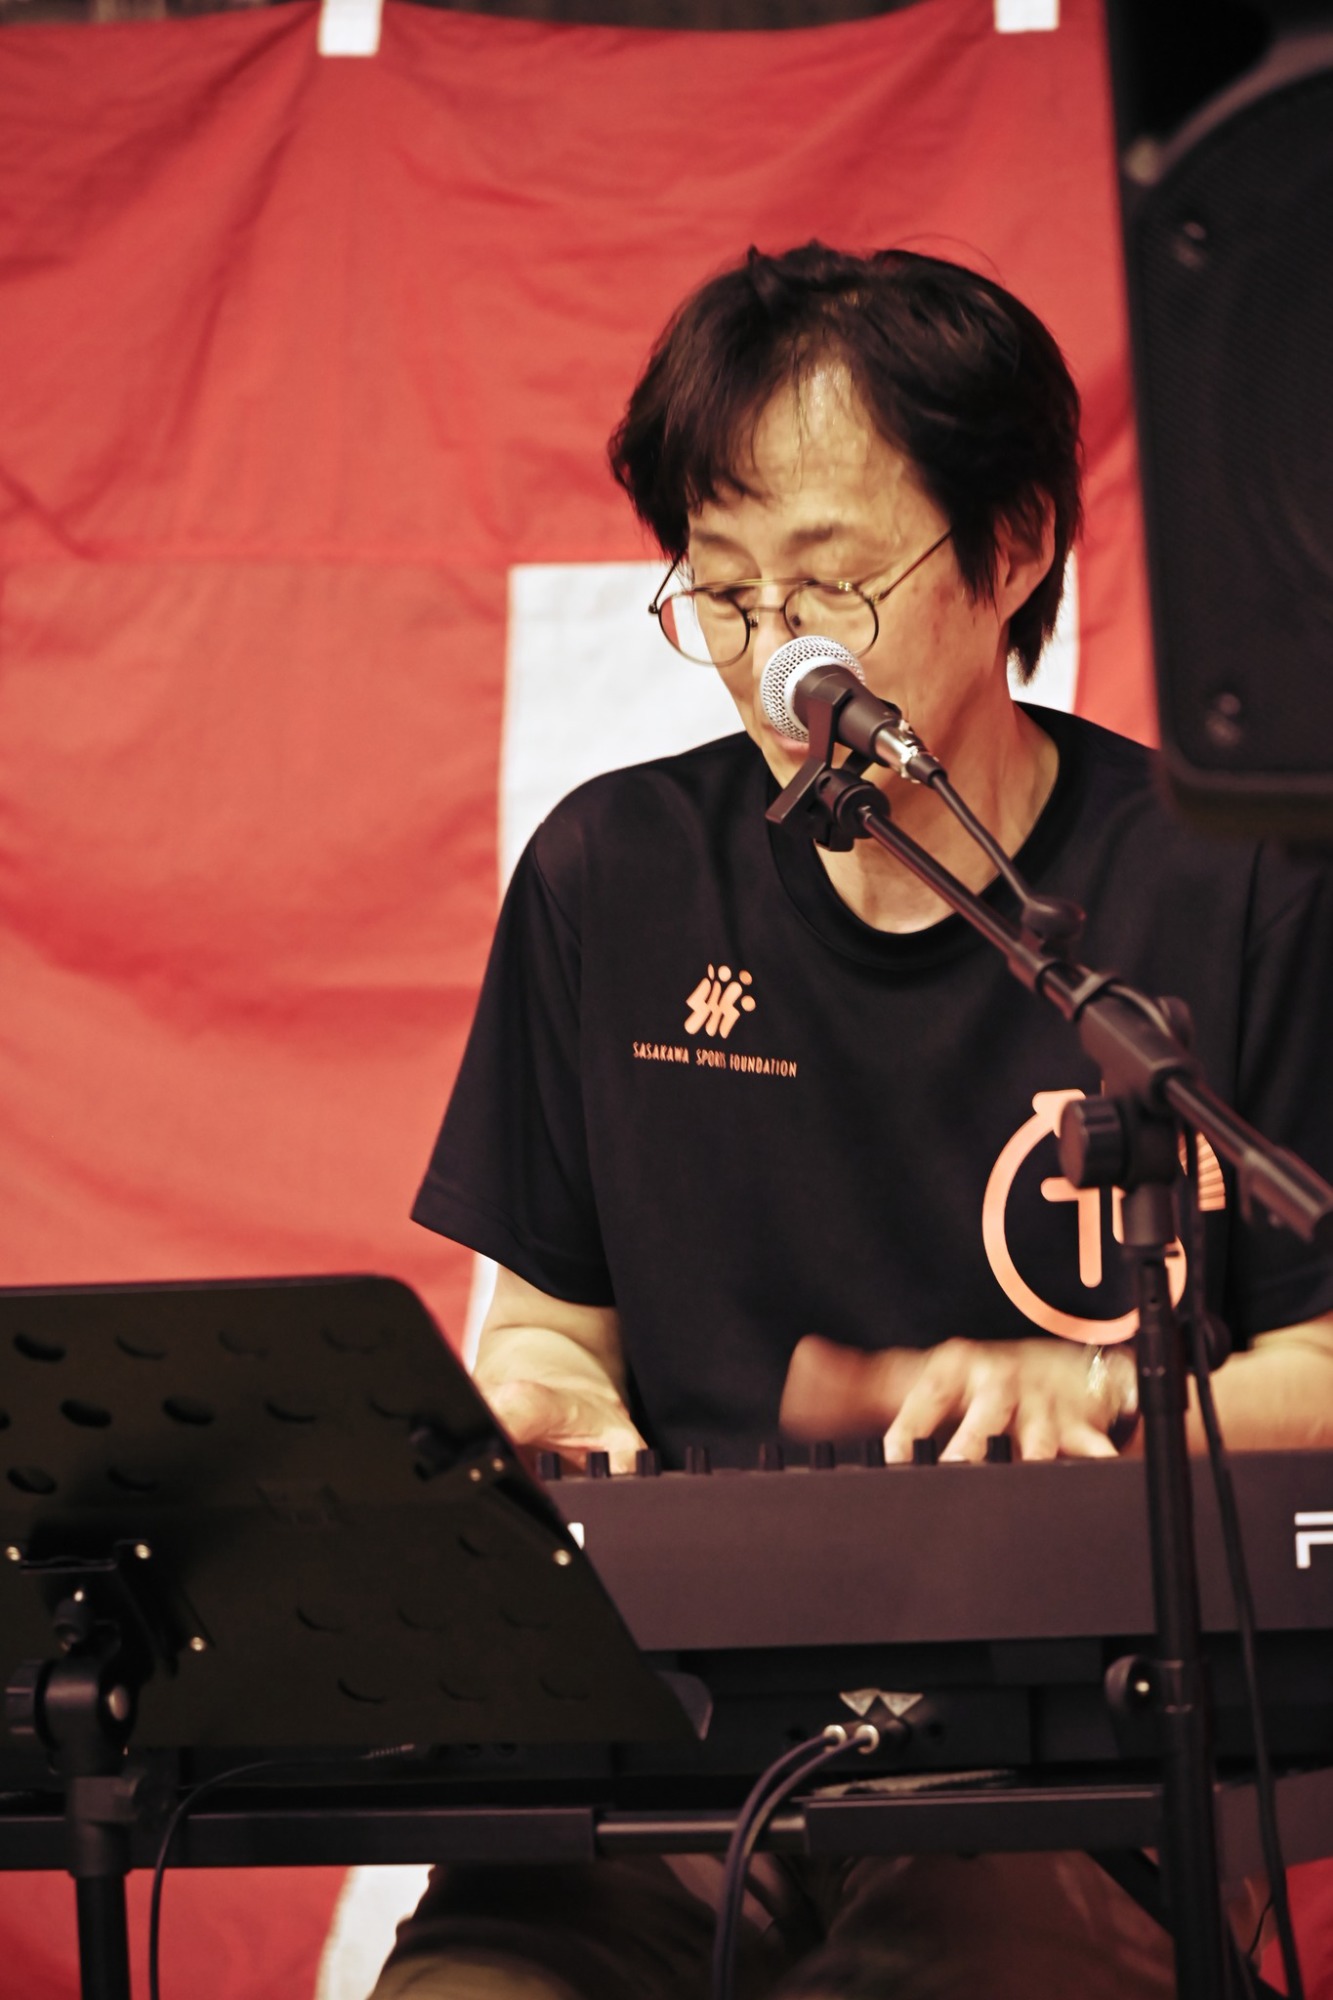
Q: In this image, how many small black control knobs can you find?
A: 9